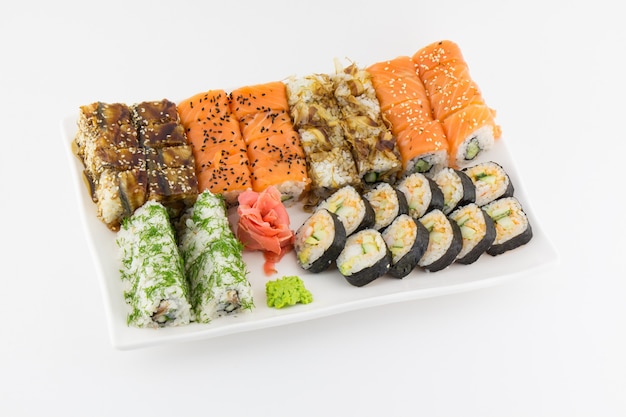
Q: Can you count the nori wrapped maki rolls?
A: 11